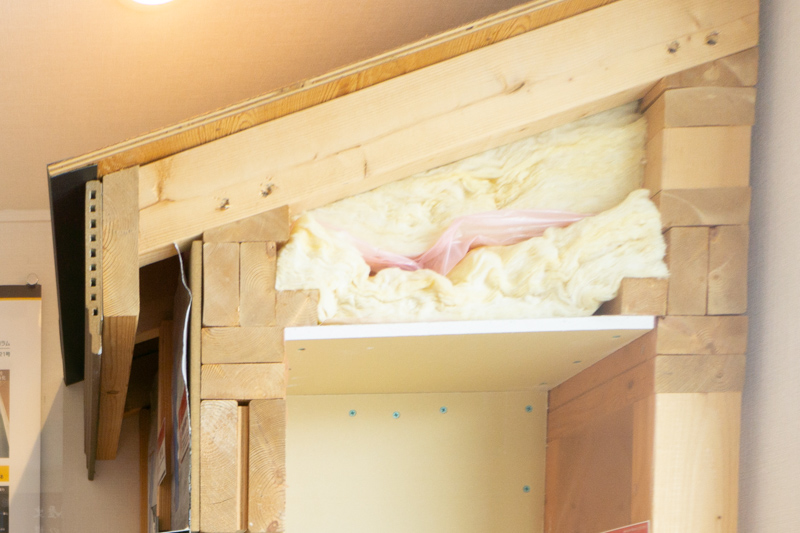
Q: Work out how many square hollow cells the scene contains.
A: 9